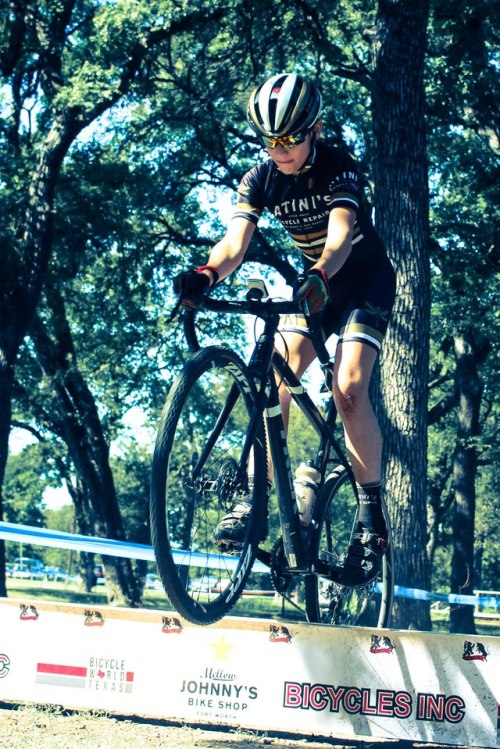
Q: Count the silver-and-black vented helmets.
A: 1